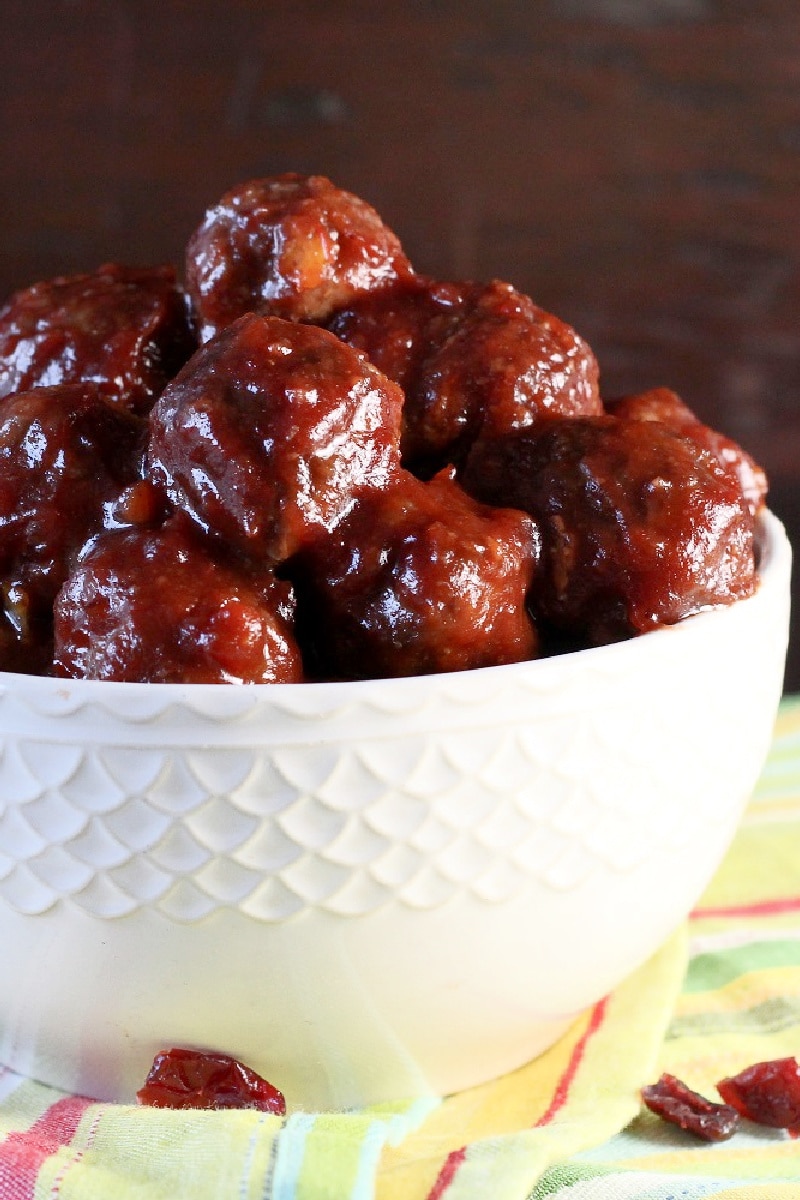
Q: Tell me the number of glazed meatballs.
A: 9